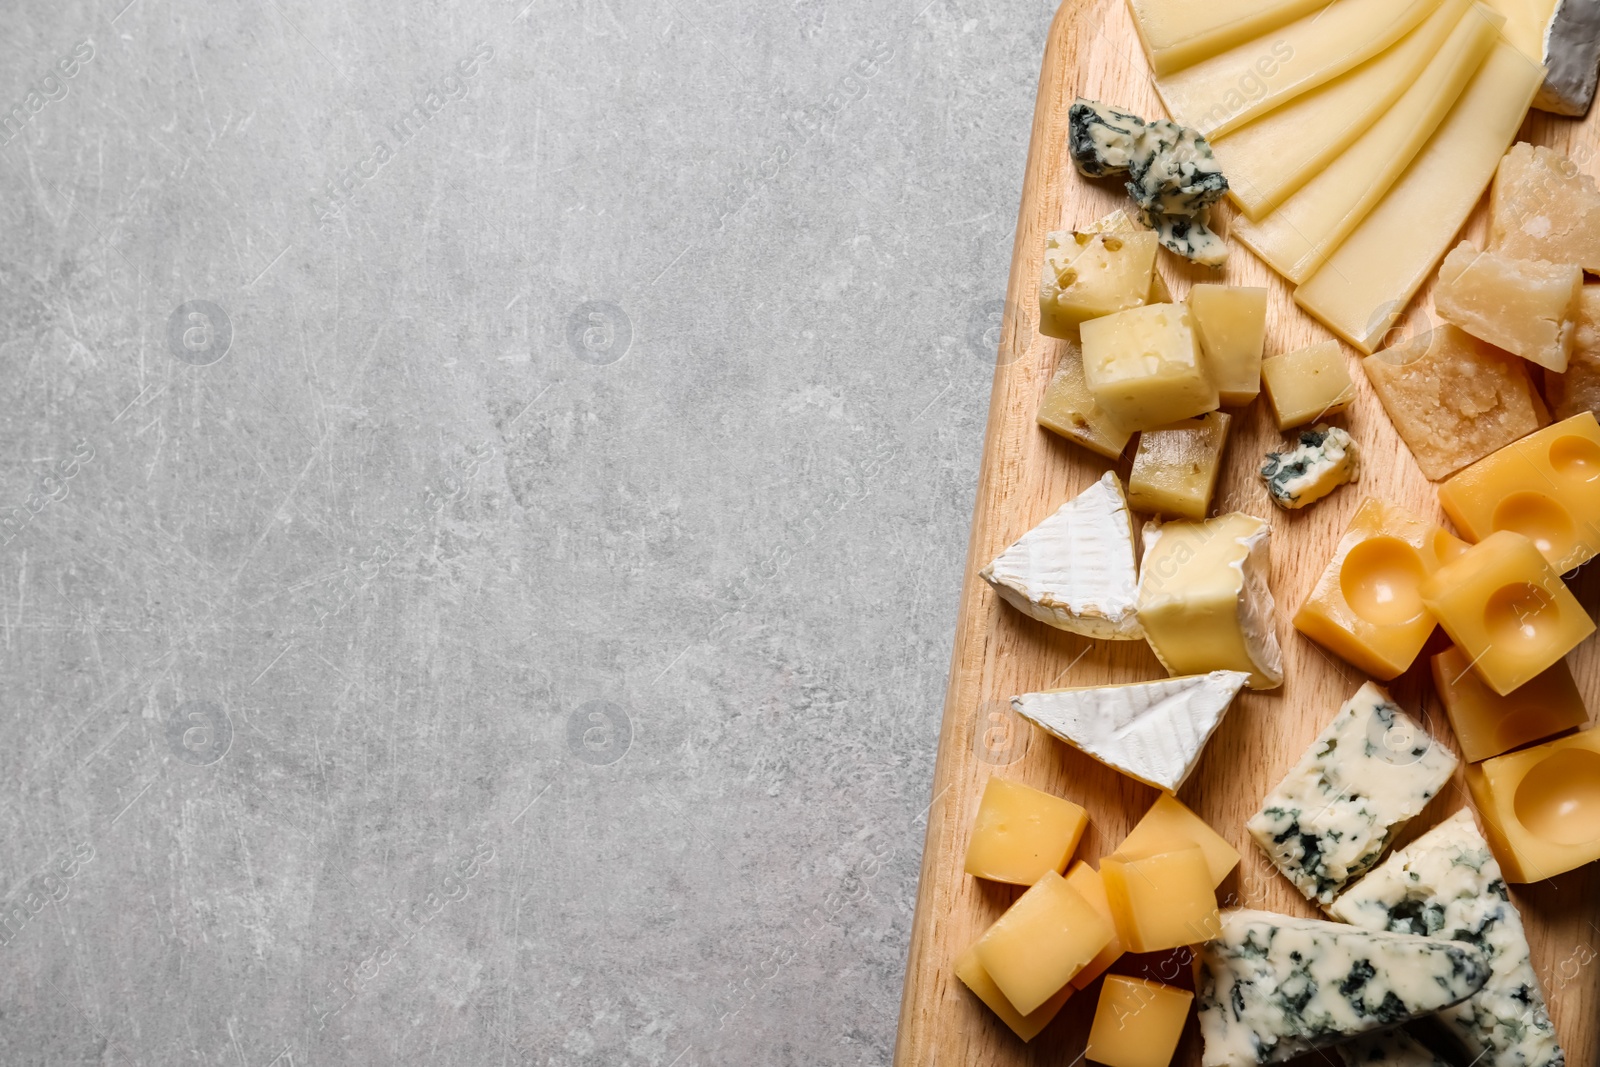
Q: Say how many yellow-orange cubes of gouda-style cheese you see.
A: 7